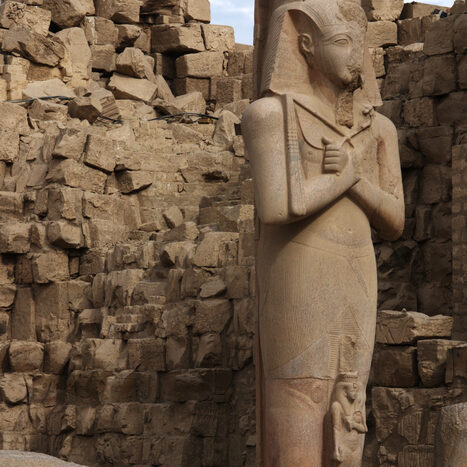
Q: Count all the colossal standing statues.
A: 1